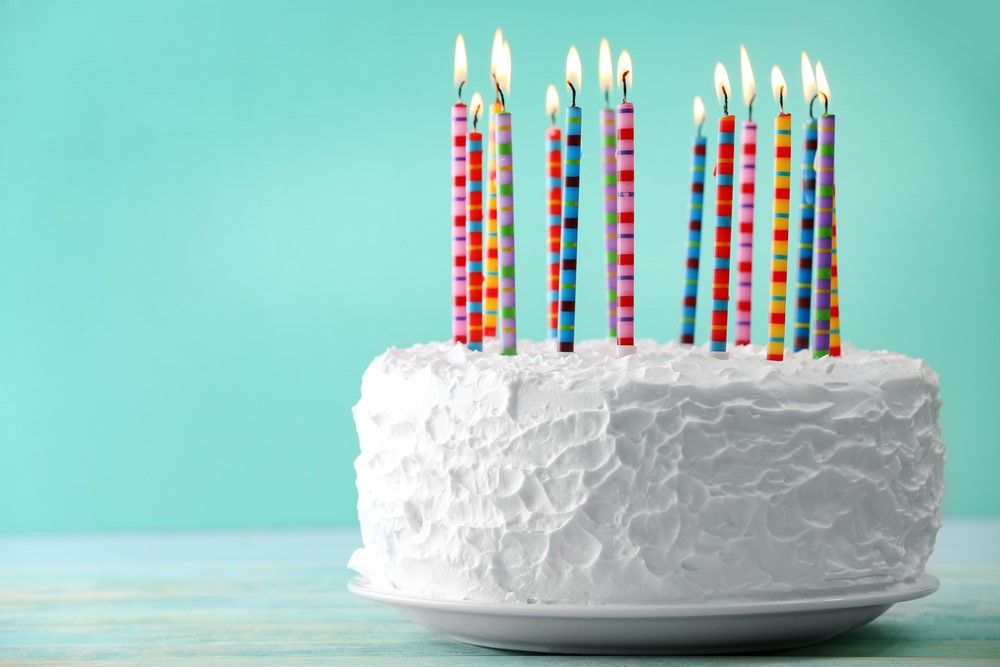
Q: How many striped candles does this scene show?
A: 15